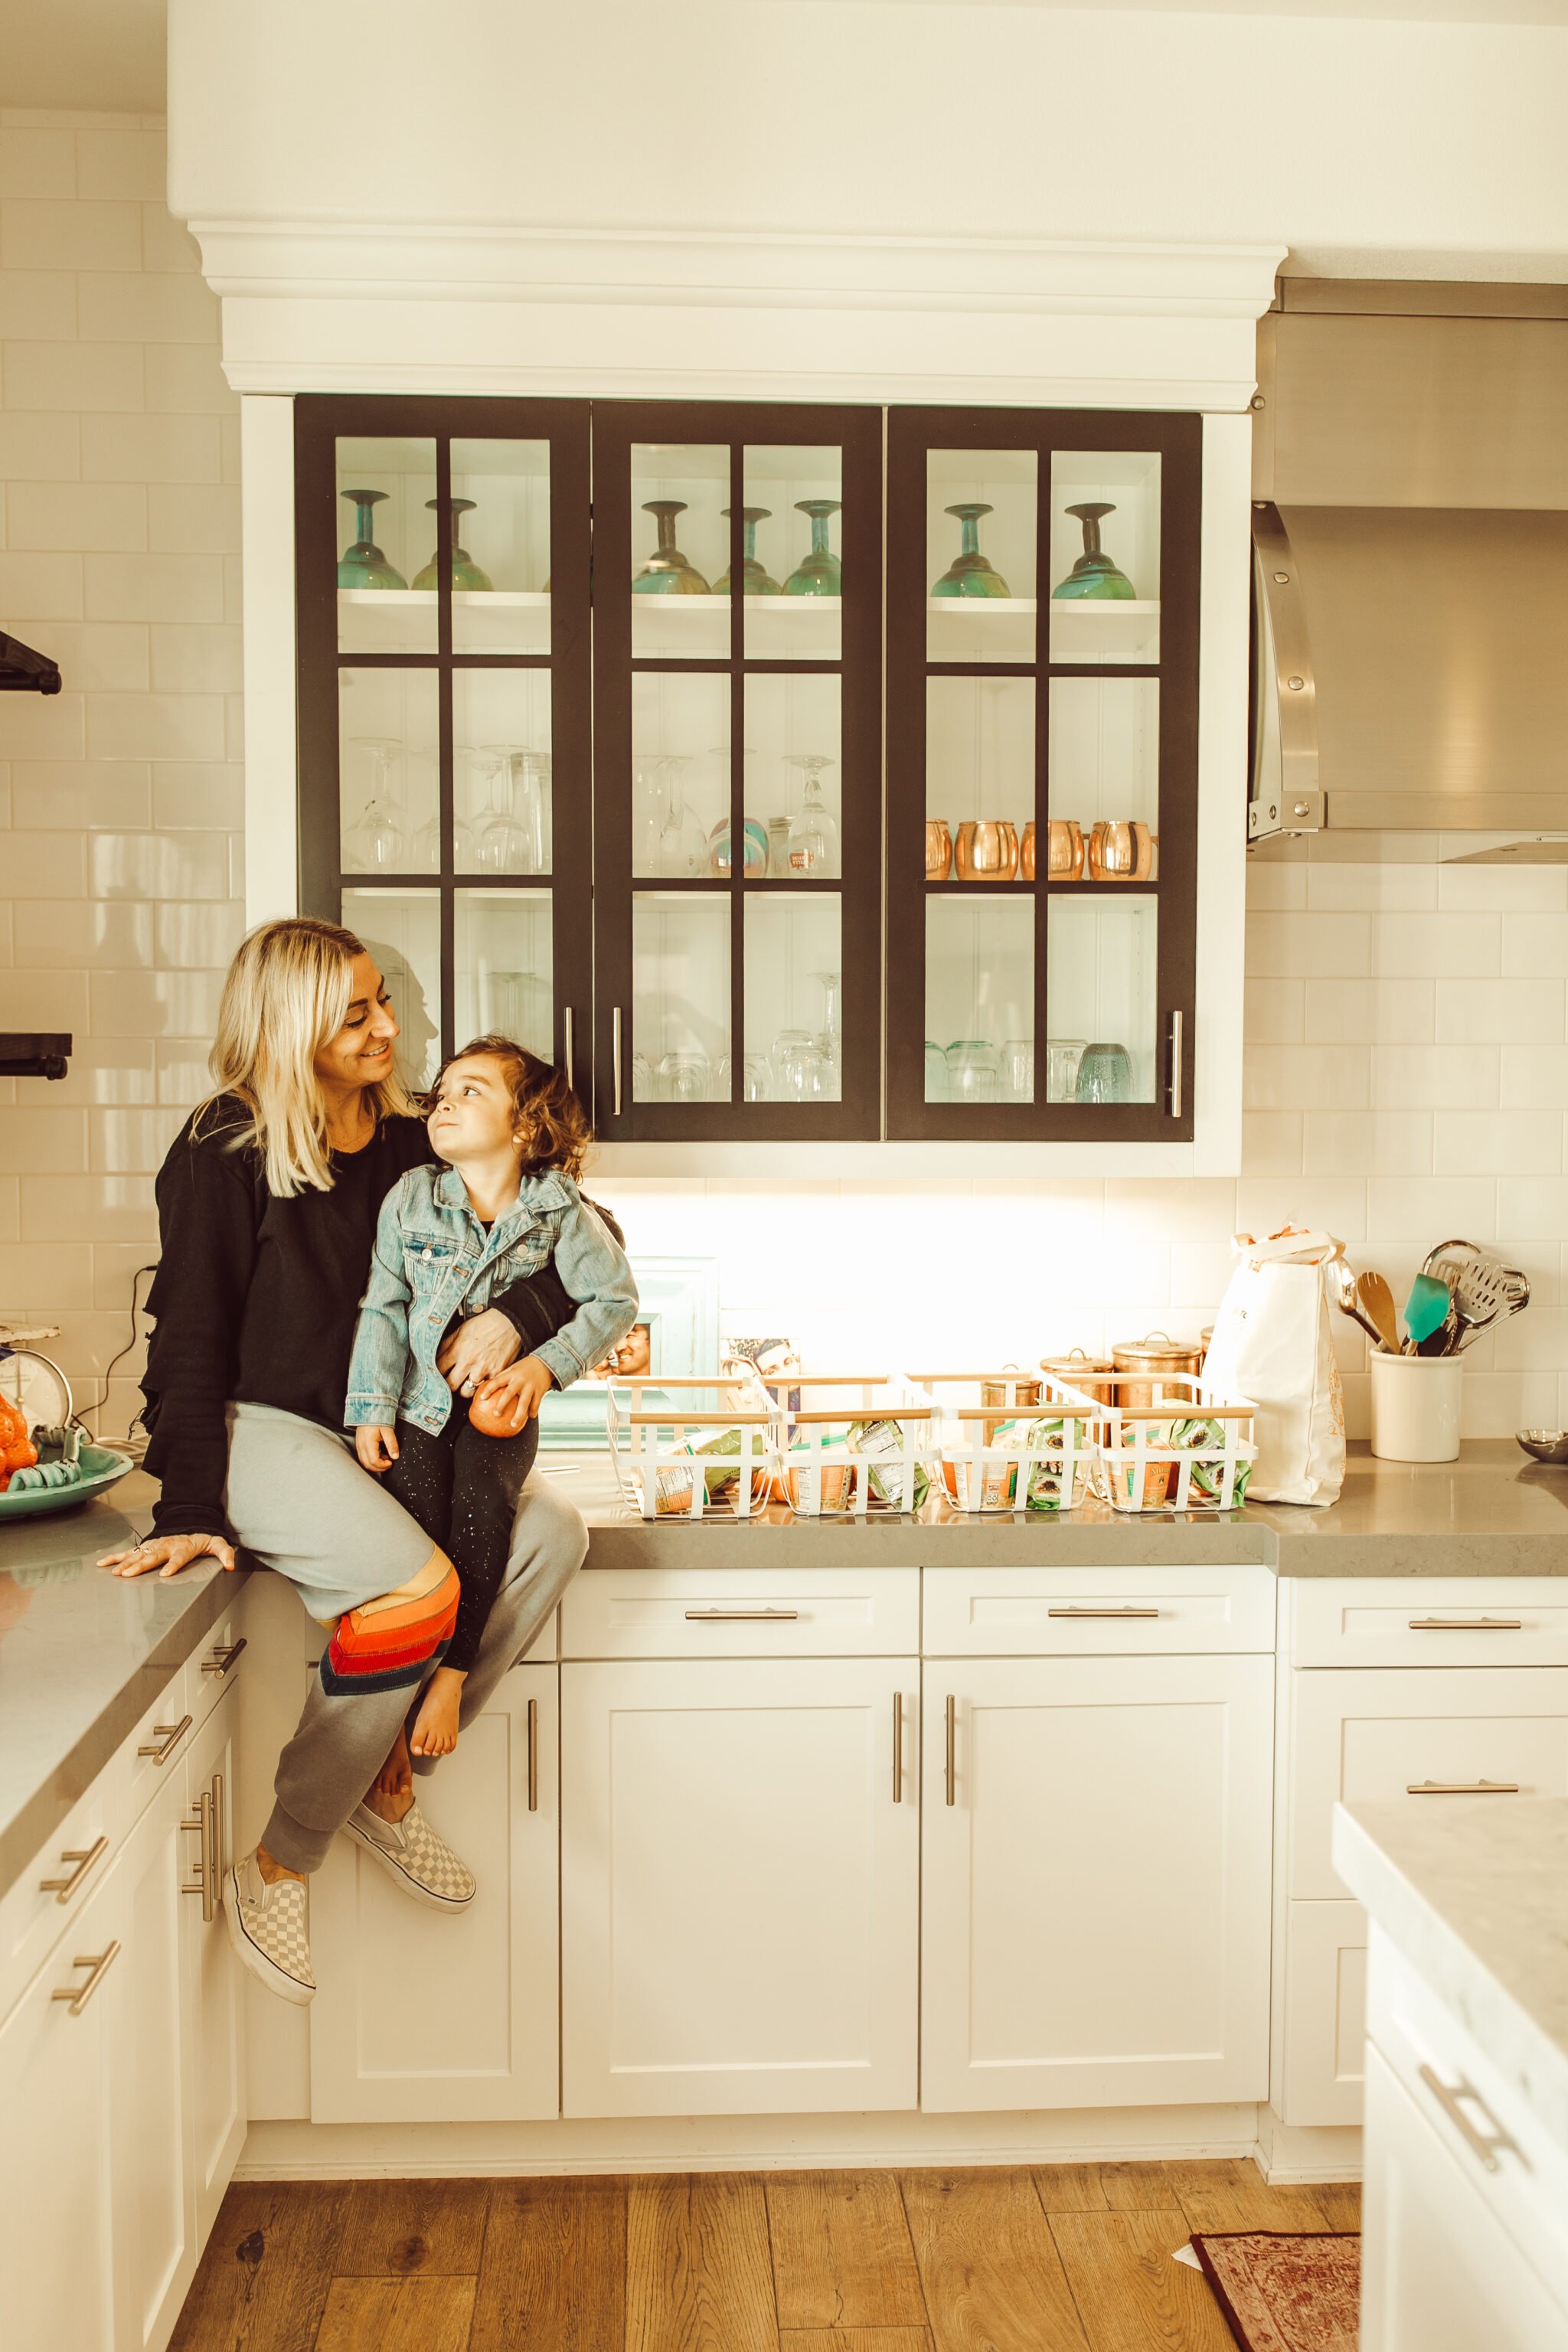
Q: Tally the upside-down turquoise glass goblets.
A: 7